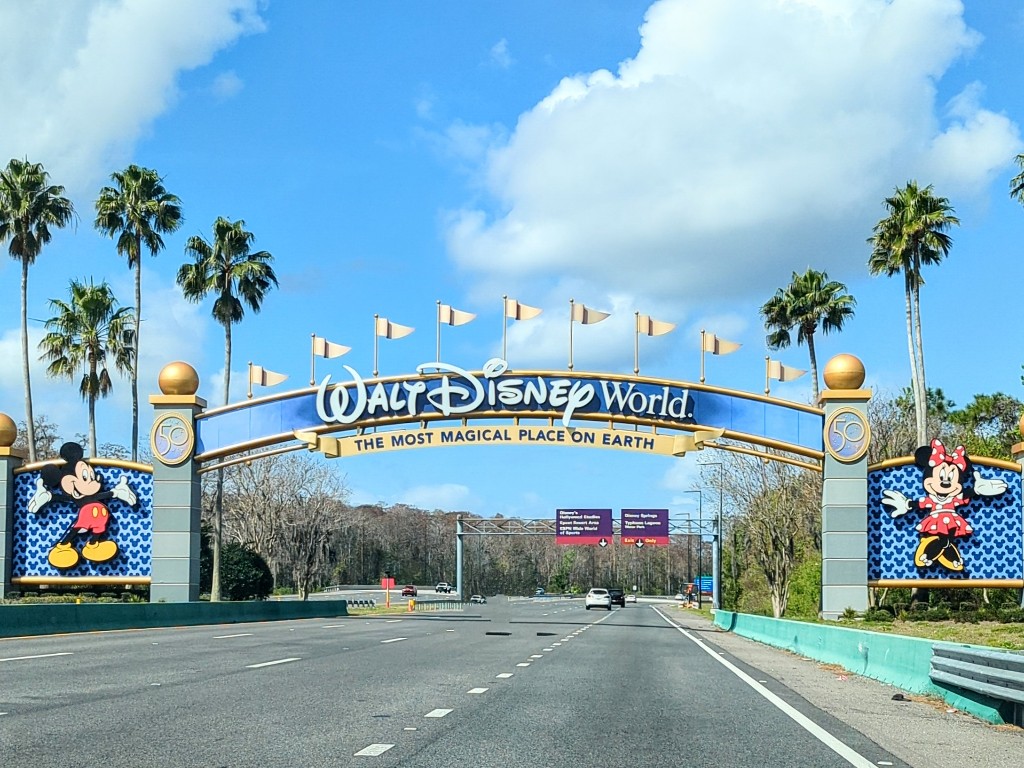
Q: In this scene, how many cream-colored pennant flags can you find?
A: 9